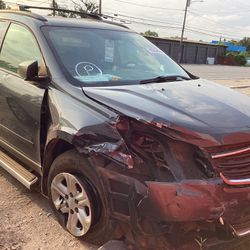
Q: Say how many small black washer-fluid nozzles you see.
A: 2